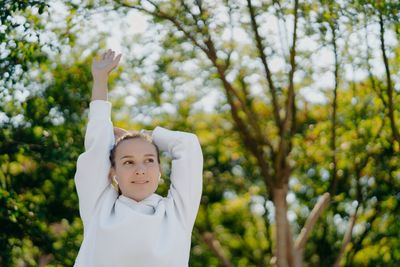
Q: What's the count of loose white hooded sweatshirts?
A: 1